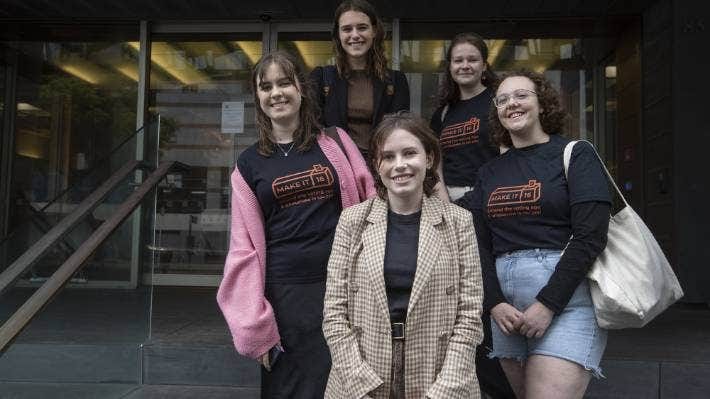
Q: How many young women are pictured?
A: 5